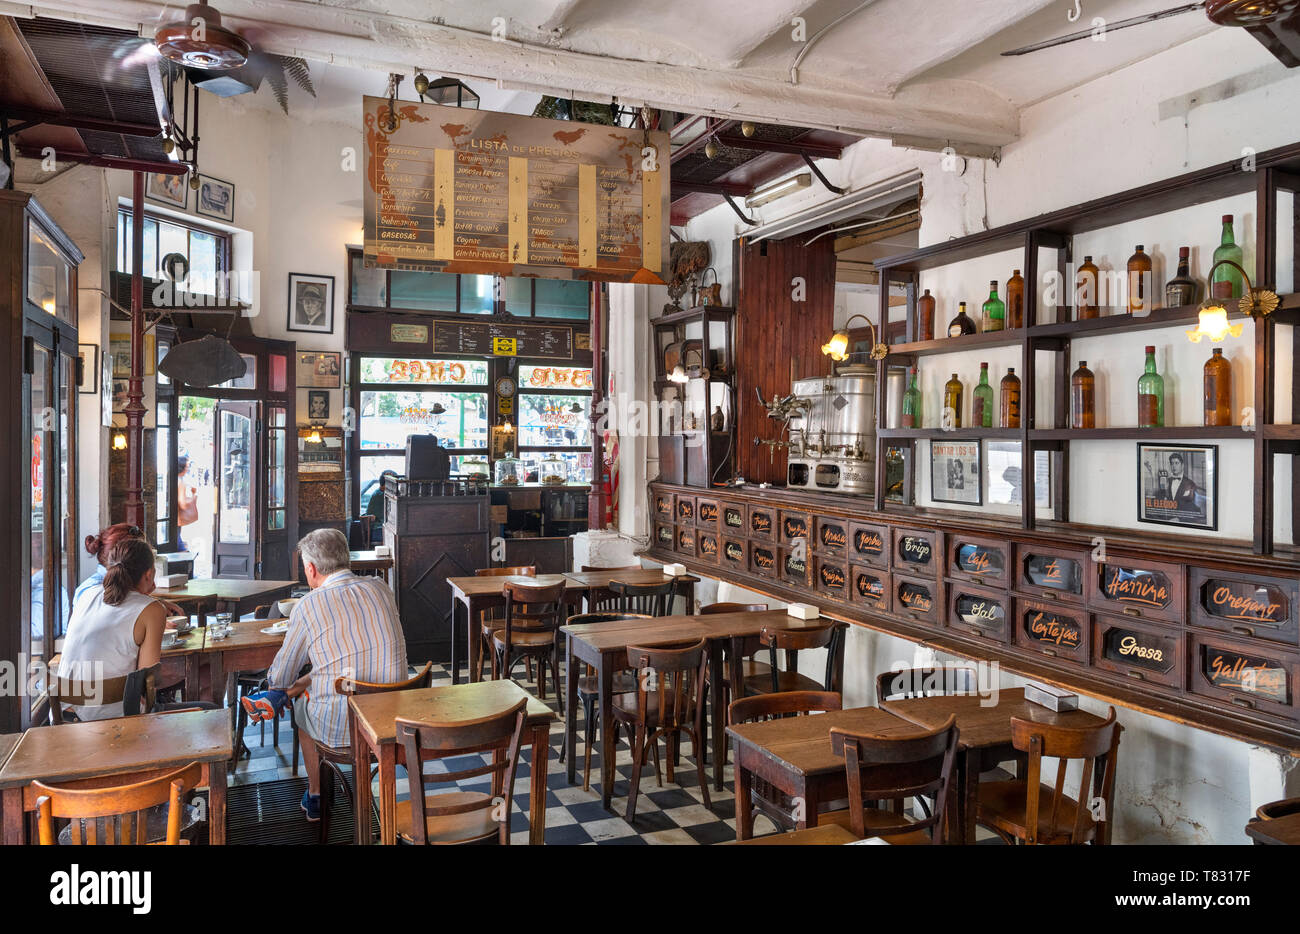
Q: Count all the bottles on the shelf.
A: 15